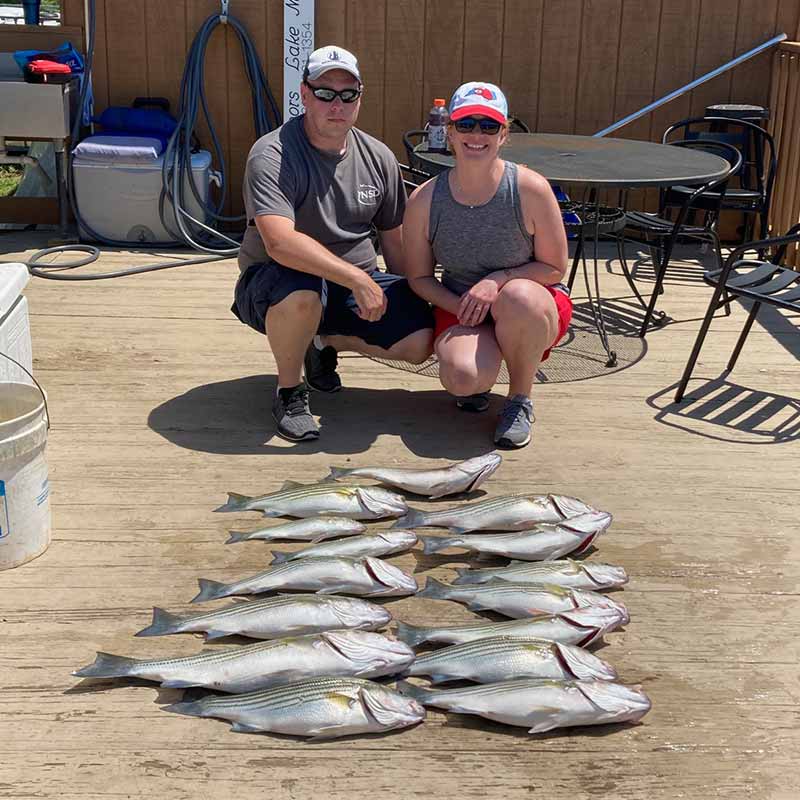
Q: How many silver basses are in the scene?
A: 15